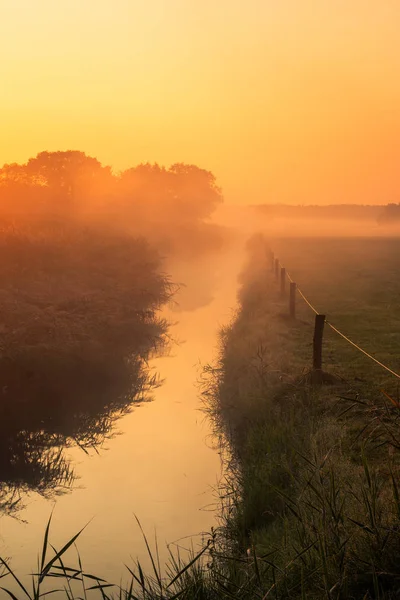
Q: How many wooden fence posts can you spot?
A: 5